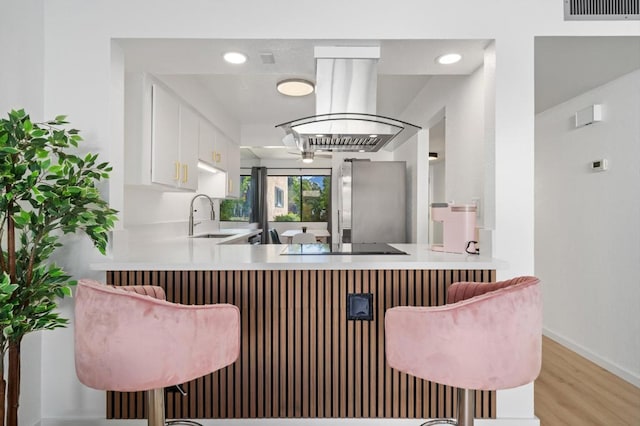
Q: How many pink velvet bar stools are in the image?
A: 2